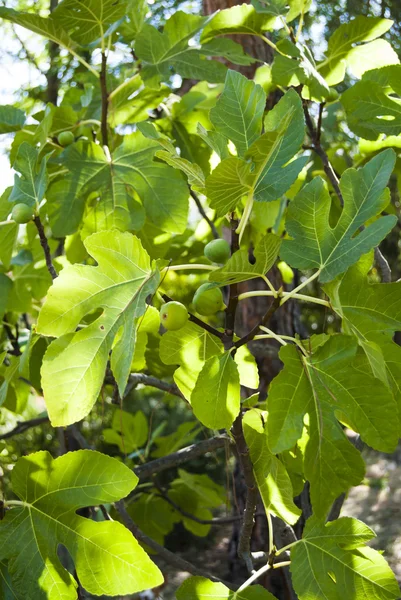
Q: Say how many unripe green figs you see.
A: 5